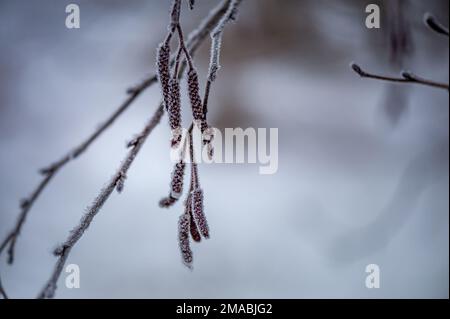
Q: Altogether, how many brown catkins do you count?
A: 7